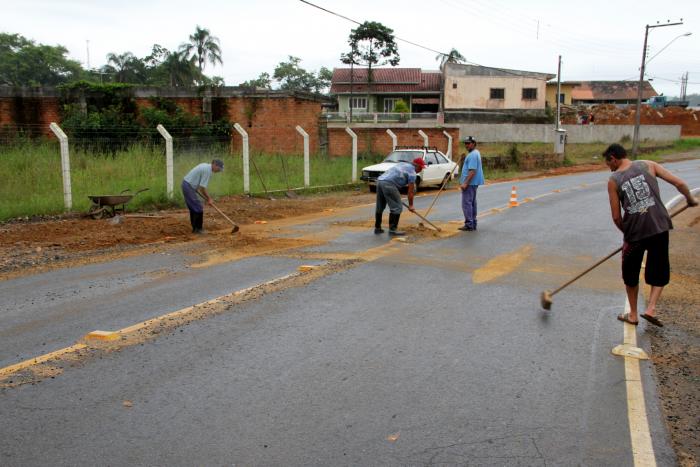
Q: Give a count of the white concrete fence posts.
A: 8